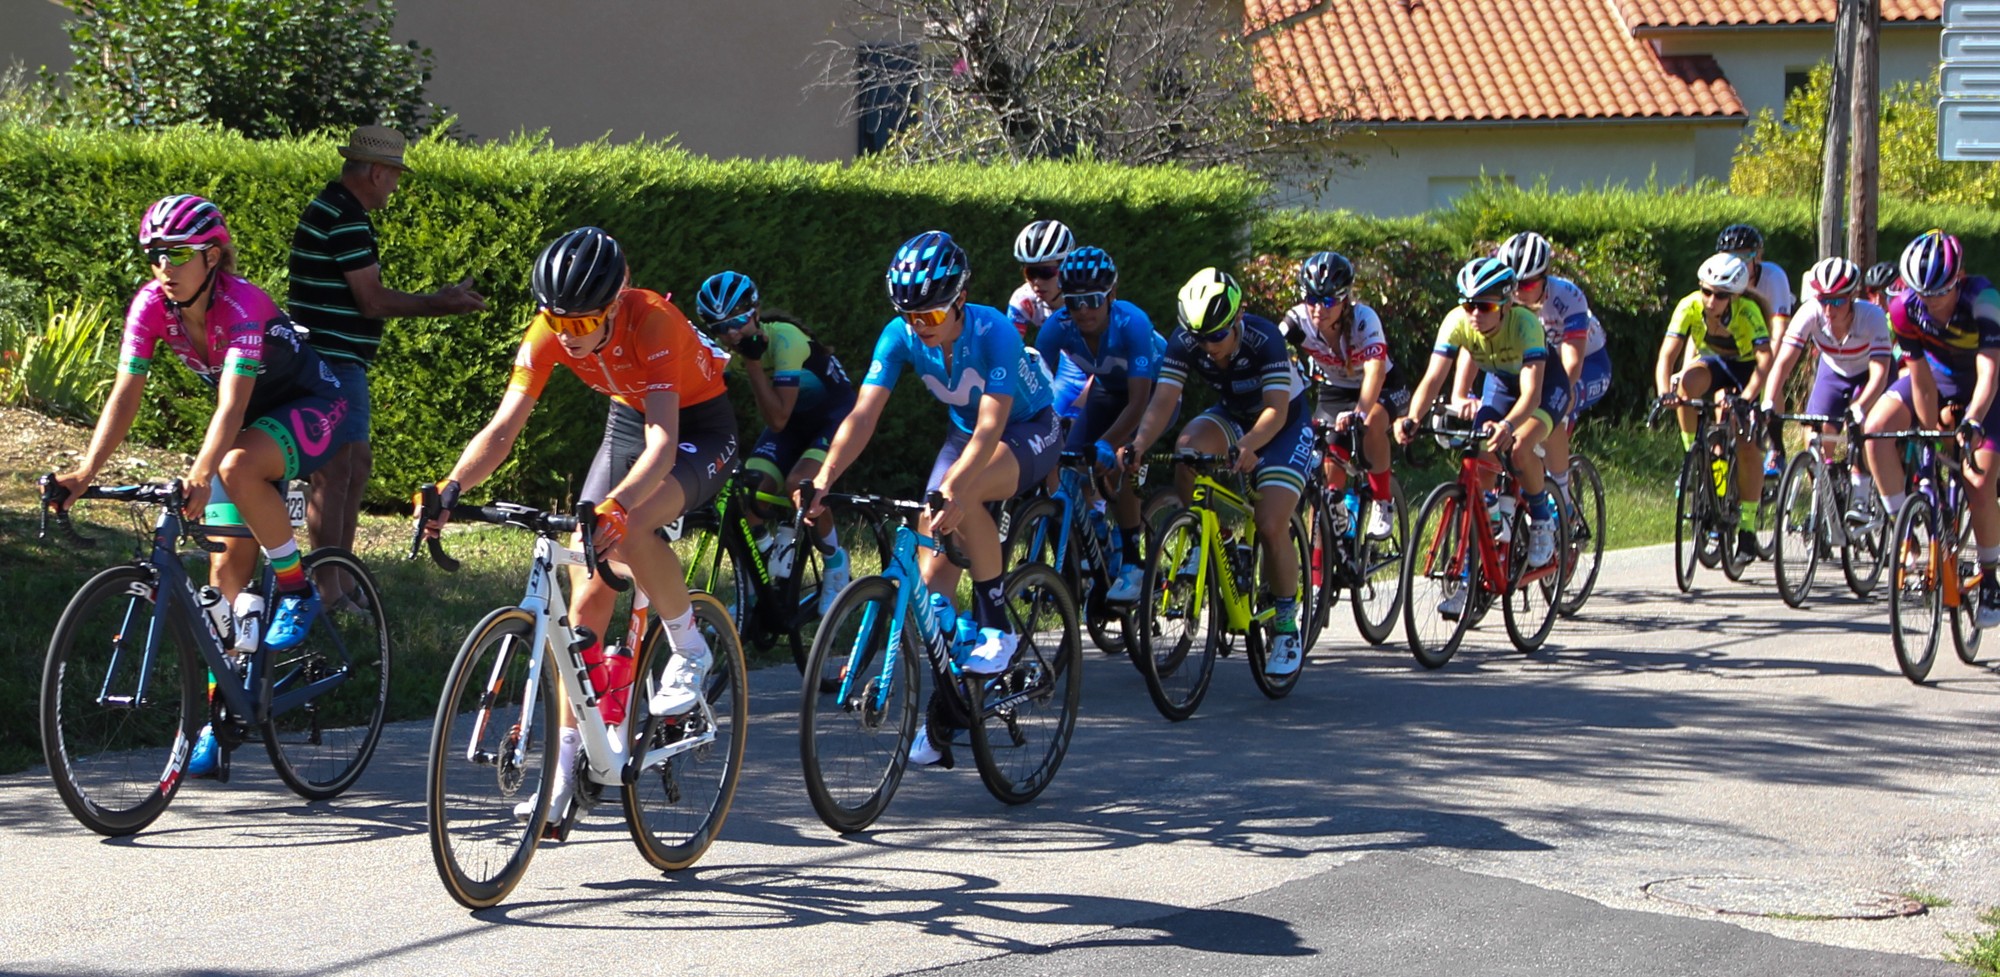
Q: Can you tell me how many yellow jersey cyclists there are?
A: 3